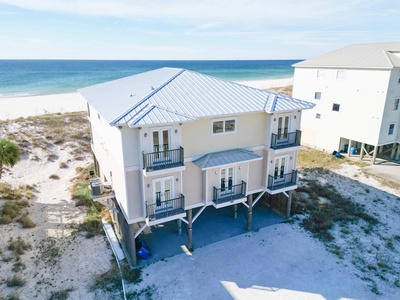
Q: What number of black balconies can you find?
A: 5